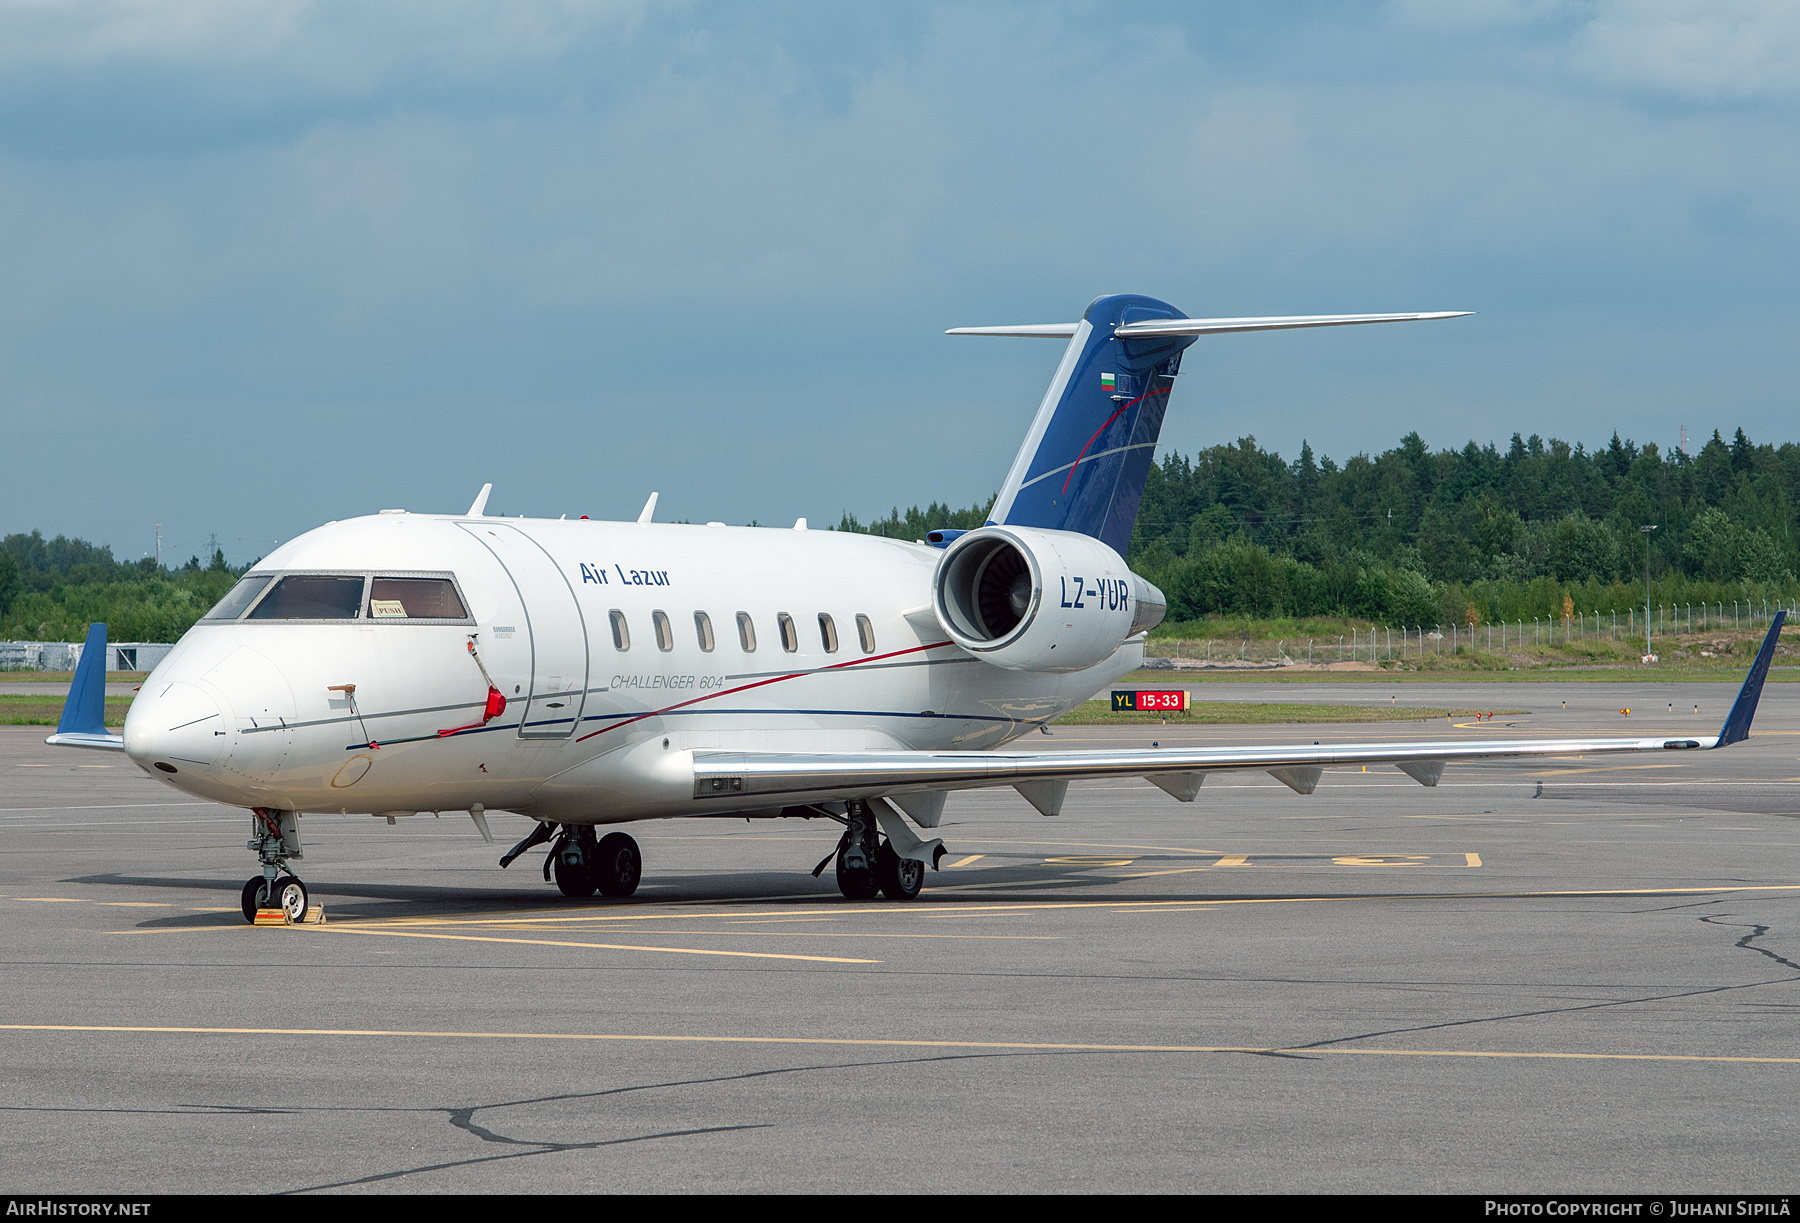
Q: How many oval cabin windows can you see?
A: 7